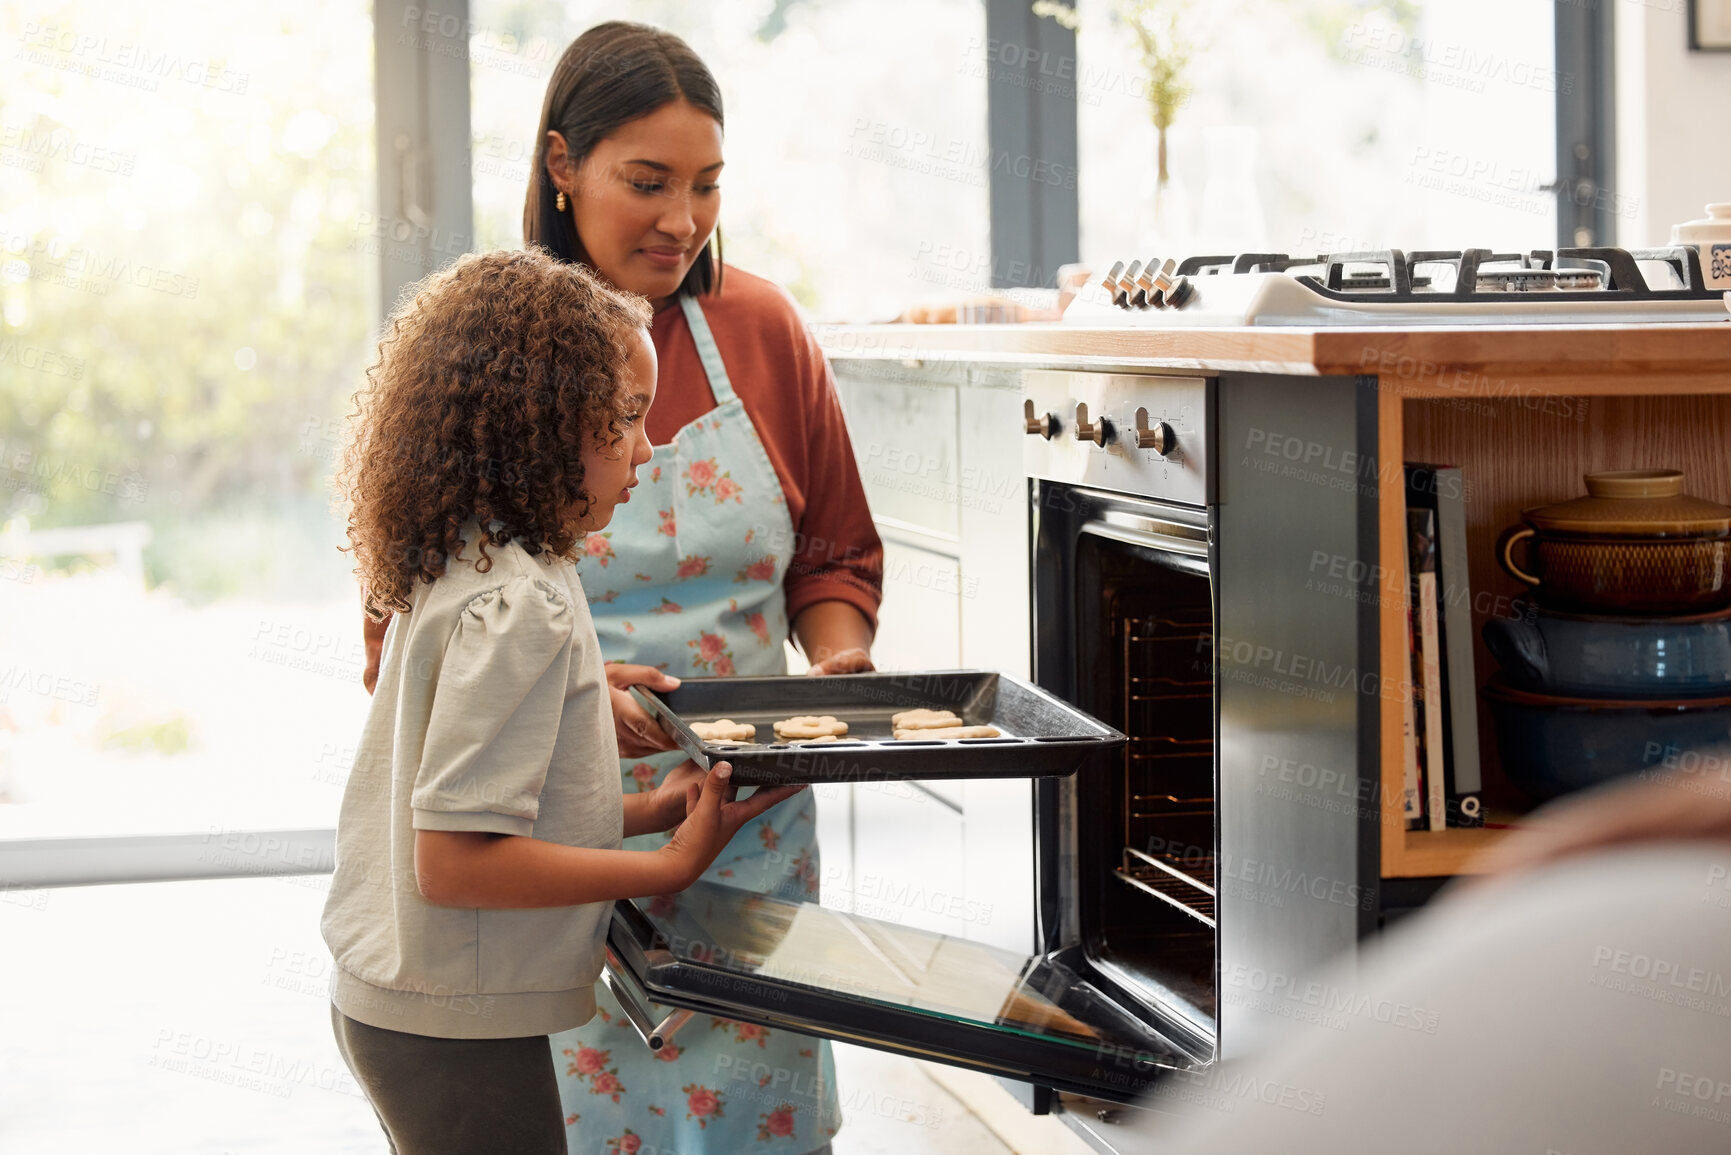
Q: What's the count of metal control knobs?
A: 7